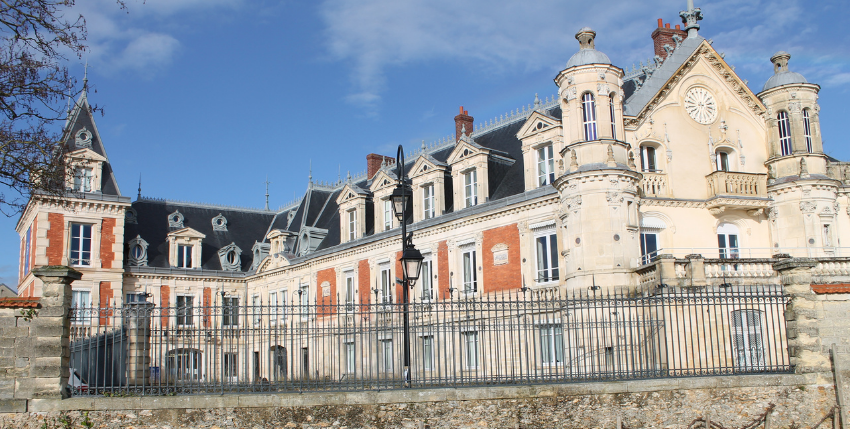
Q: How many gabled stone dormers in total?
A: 7